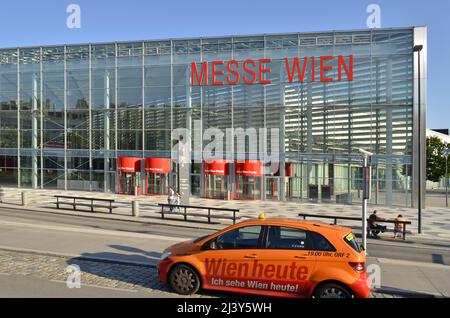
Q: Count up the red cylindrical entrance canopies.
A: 4